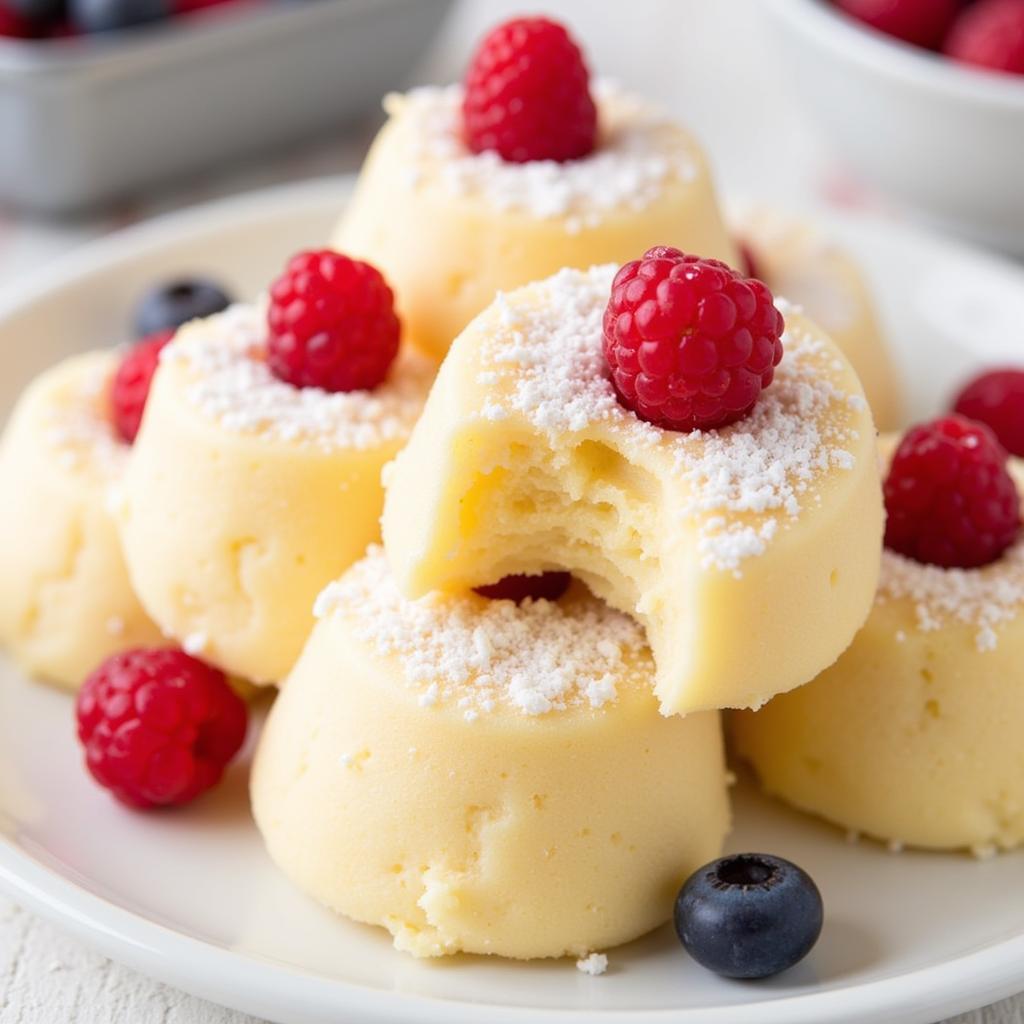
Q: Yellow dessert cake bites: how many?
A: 7